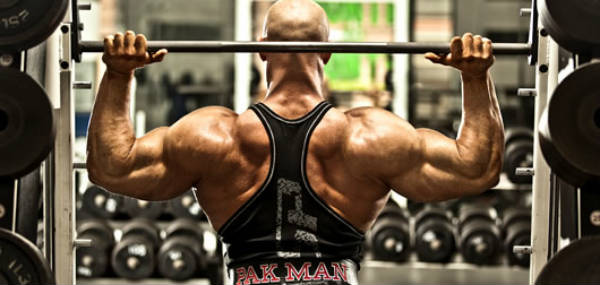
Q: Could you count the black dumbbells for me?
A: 11